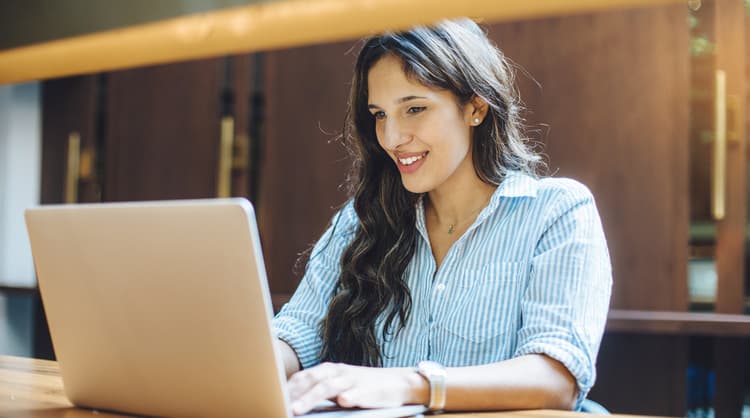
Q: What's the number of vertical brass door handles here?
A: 3